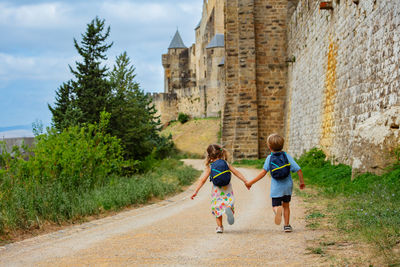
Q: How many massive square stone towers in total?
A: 1